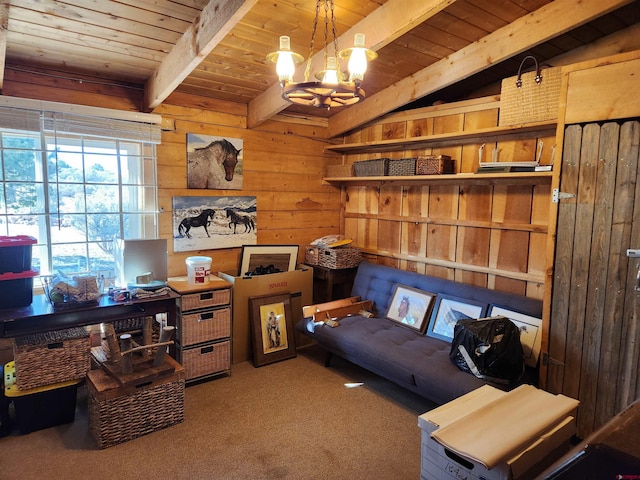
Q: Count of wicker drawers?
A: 3